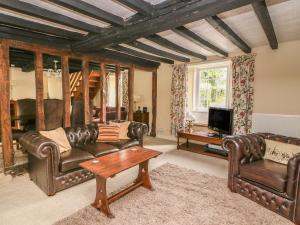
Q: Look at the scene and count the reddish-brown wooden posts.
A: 8